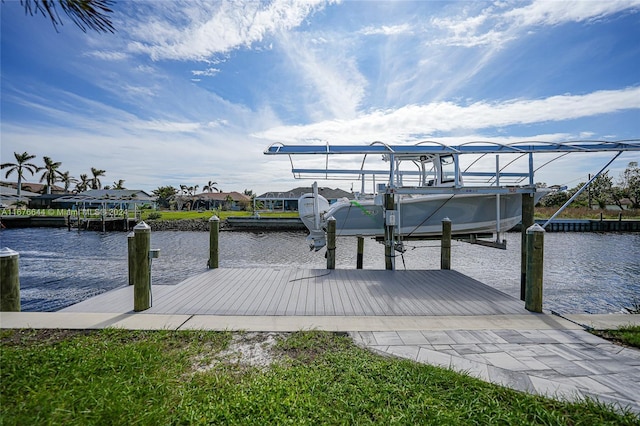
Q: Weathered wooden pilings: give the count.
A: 10